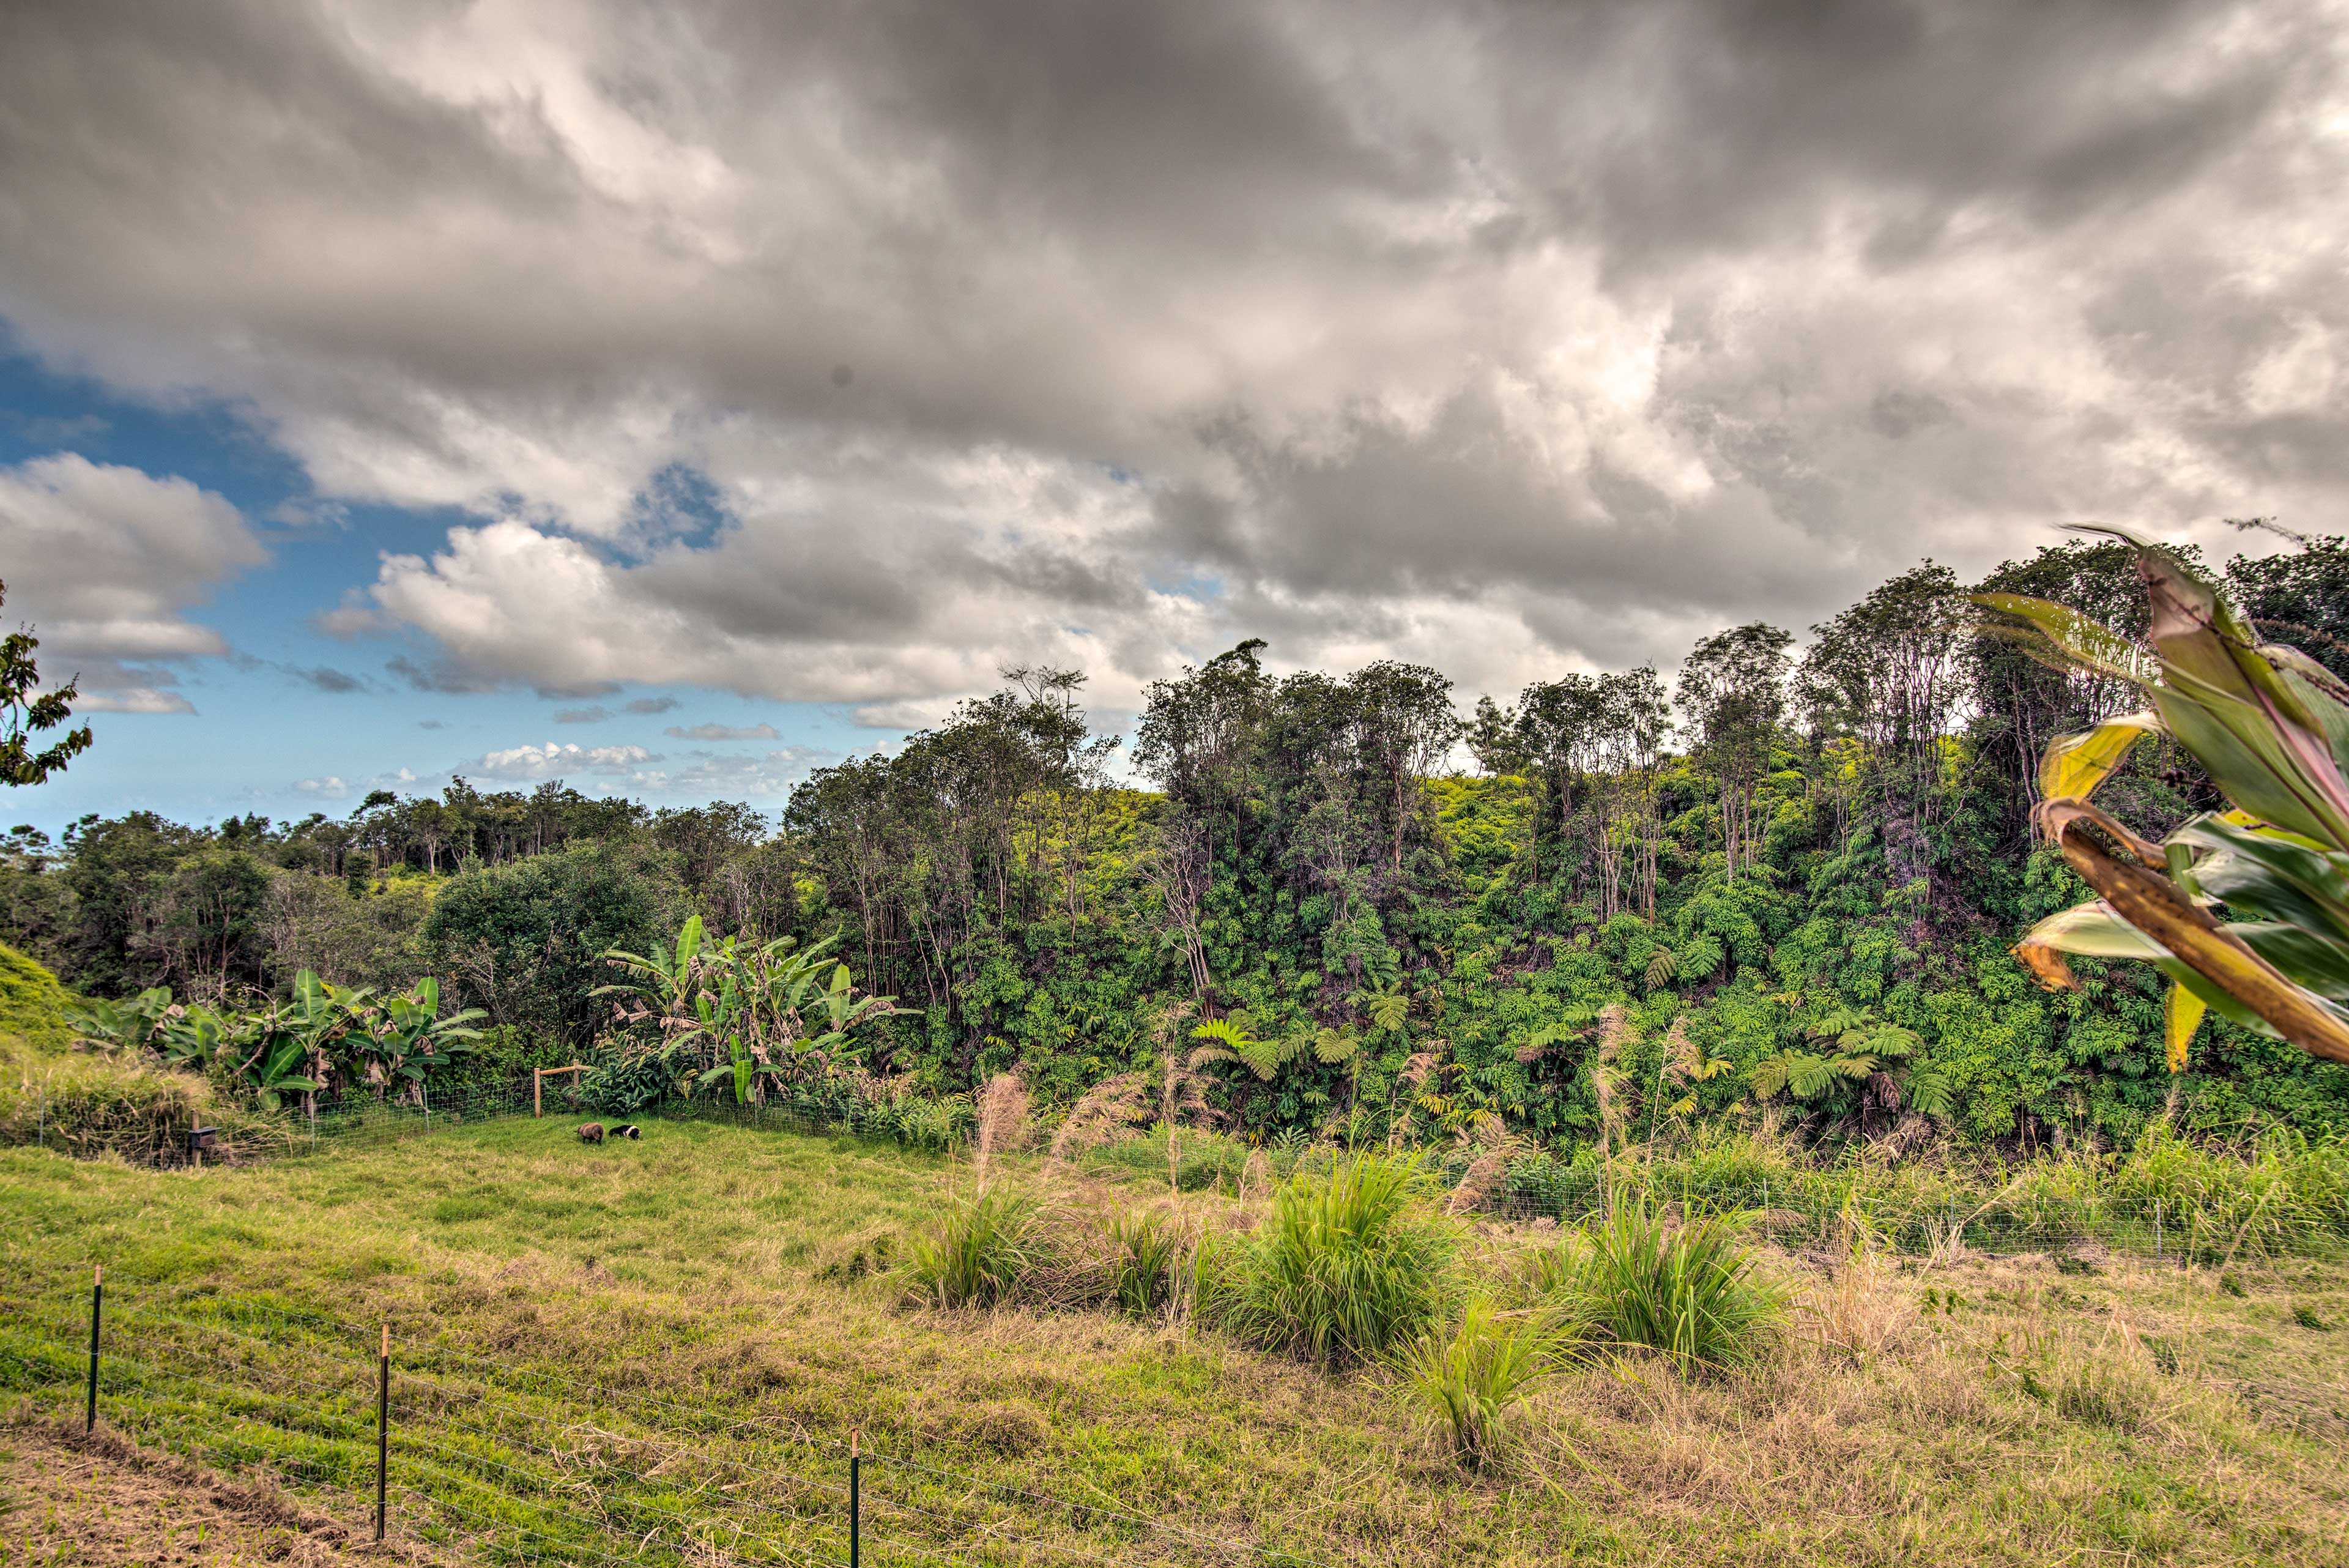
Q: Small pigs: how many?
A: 2